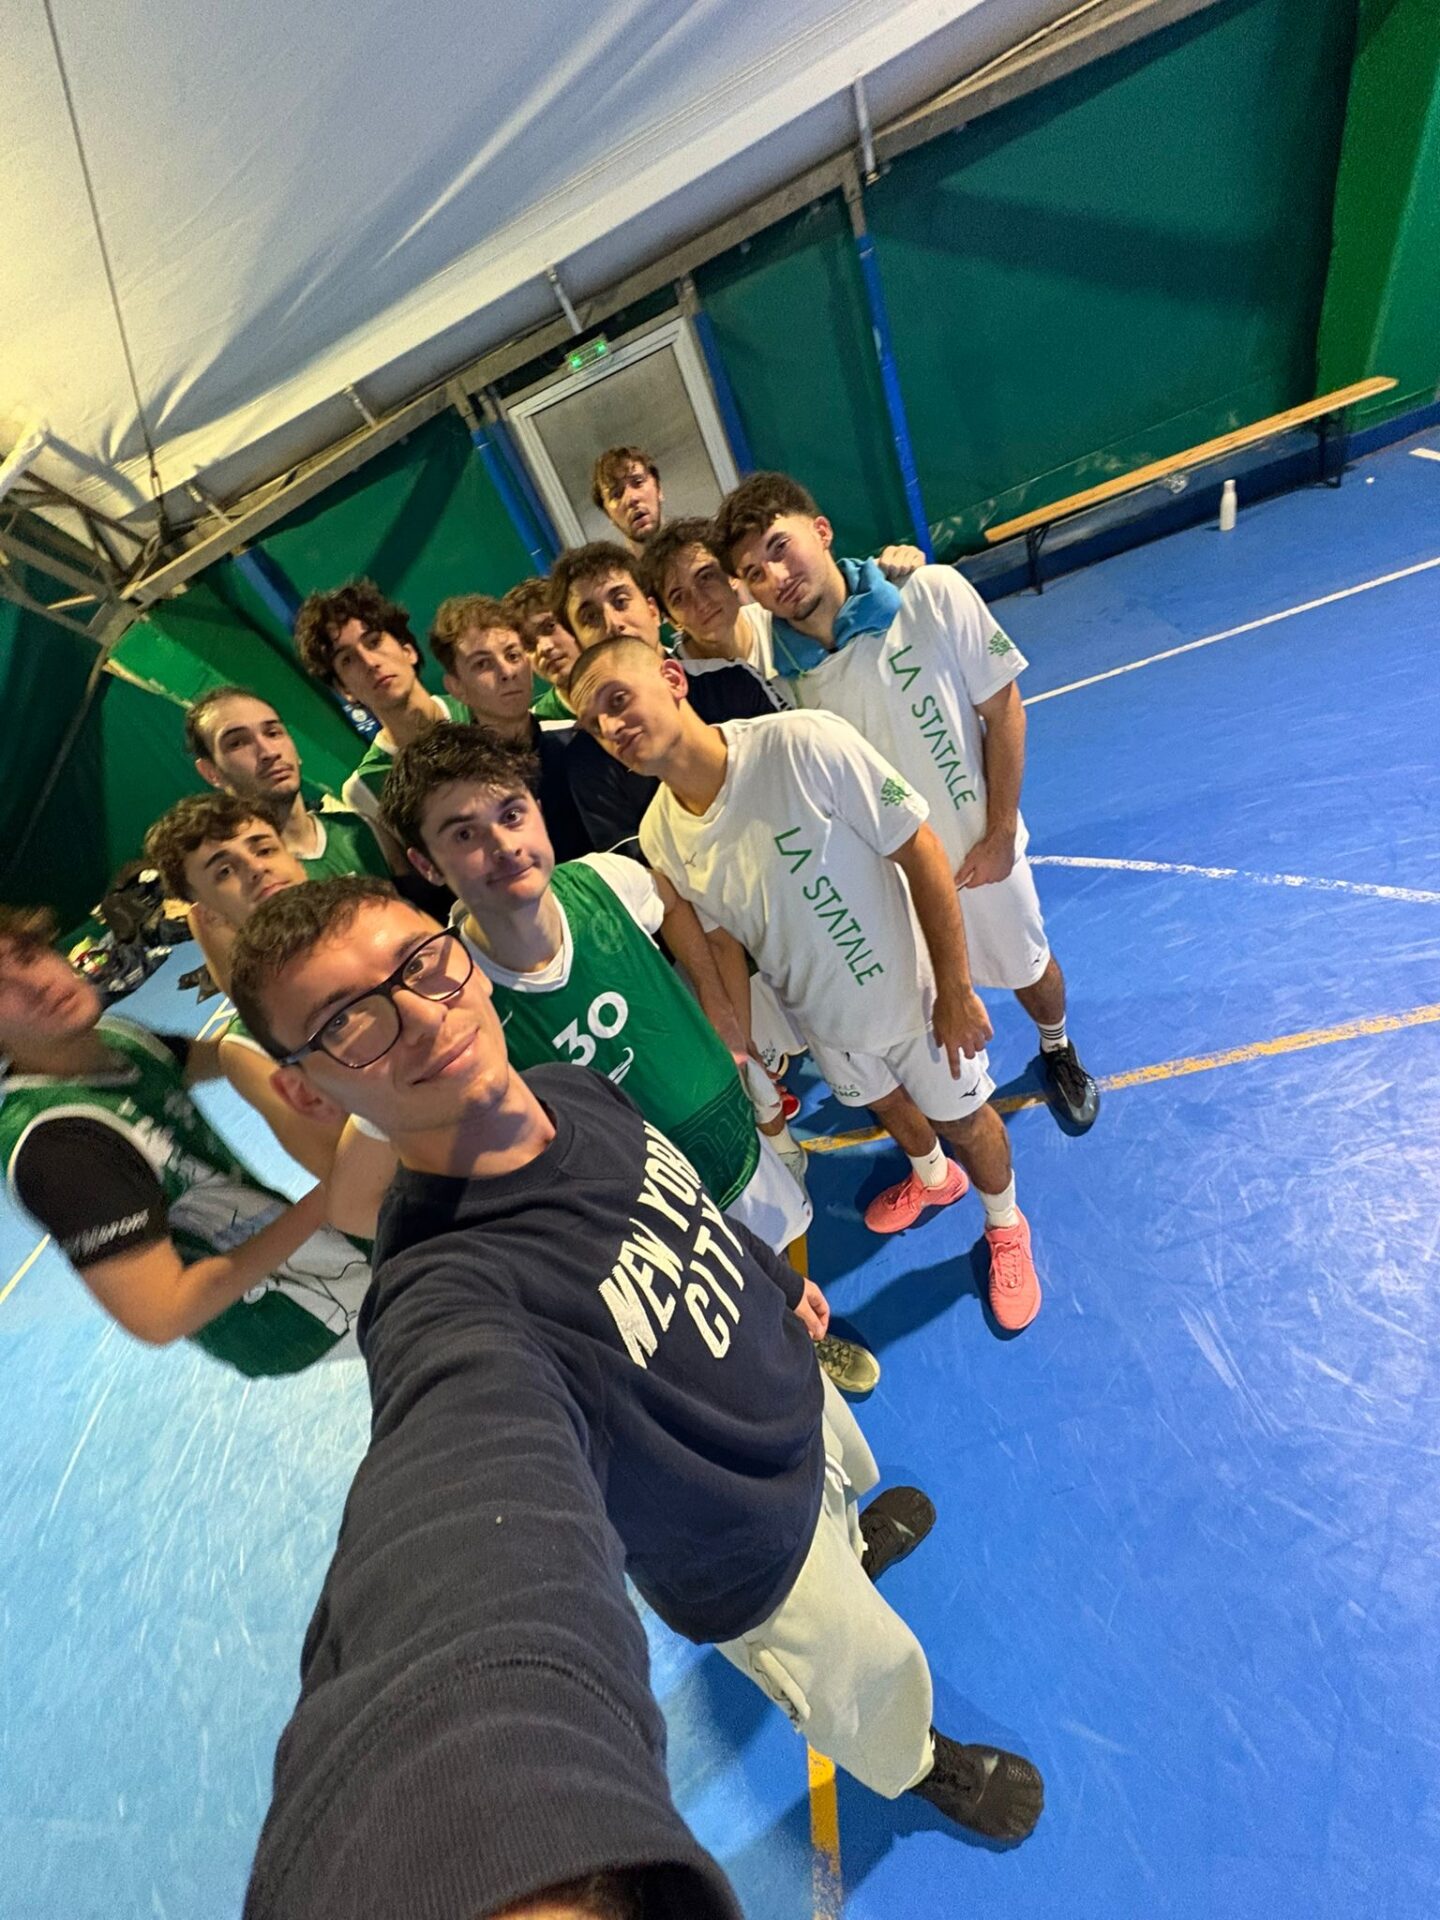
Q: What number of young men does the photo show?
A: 13